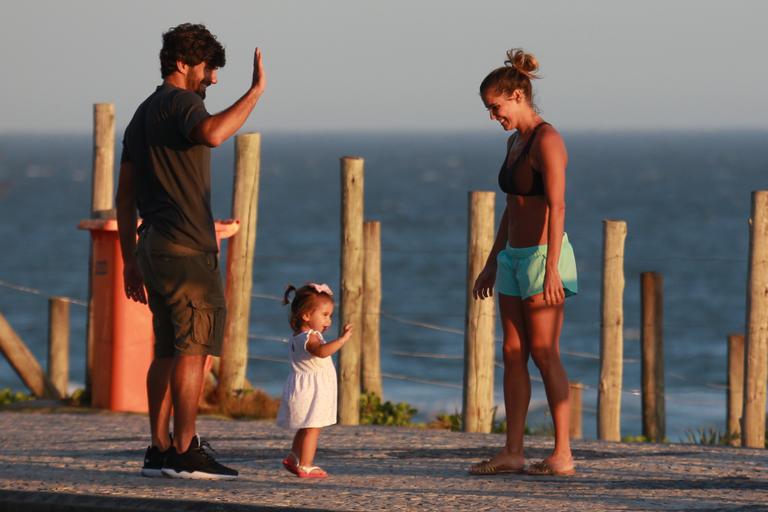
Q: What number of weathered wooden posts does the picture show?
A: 12